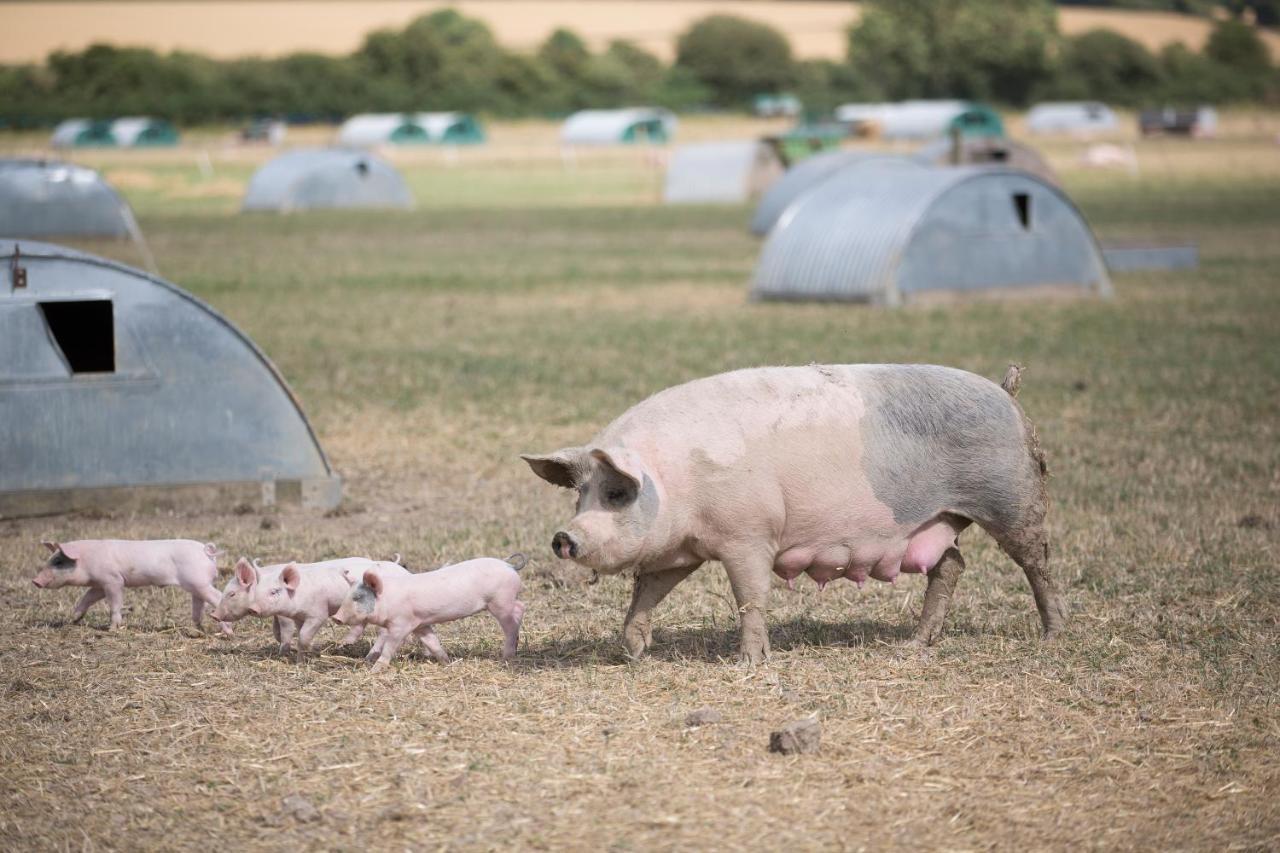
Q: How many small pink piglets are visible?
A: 4